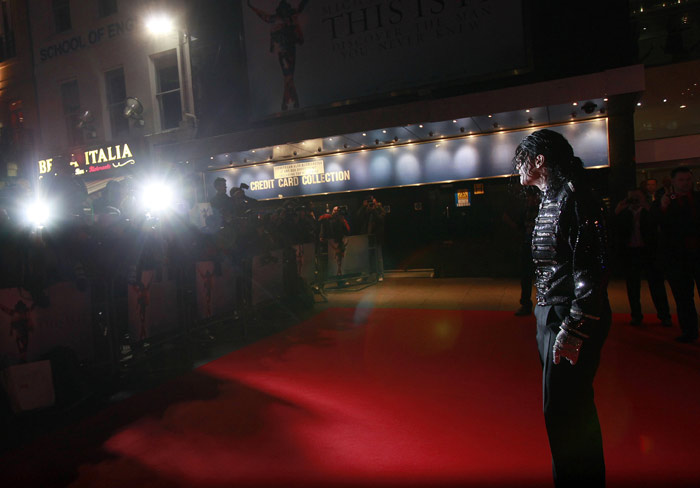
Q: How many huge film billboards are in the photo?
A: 1